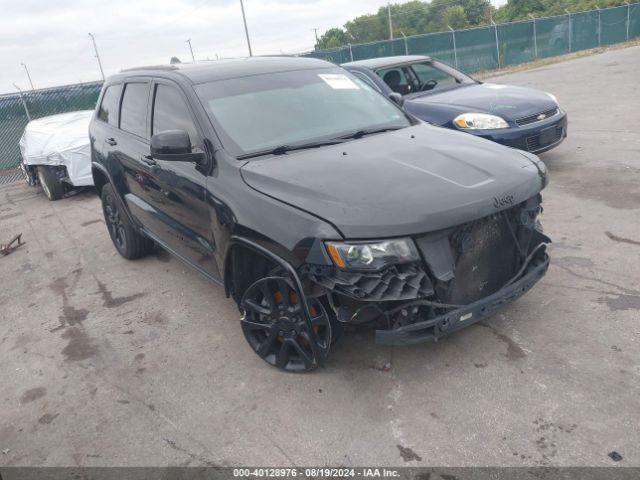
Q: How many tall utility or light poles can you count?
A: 6